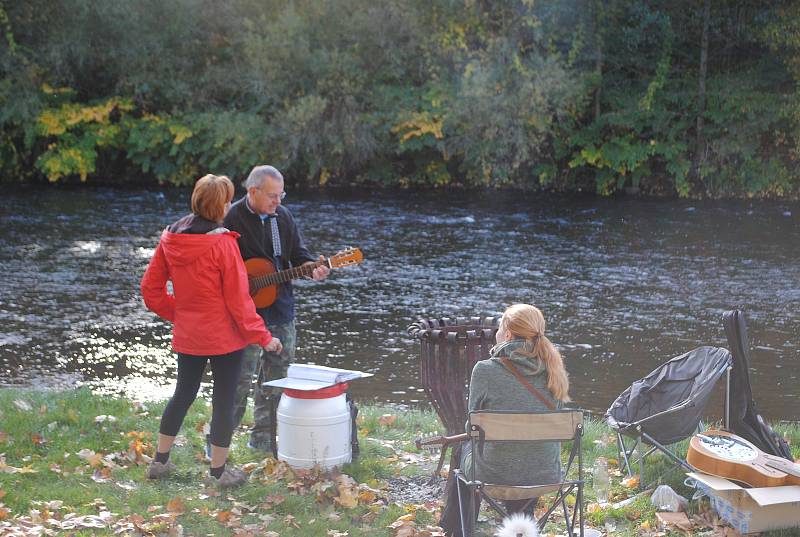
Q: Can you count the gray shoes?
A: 2